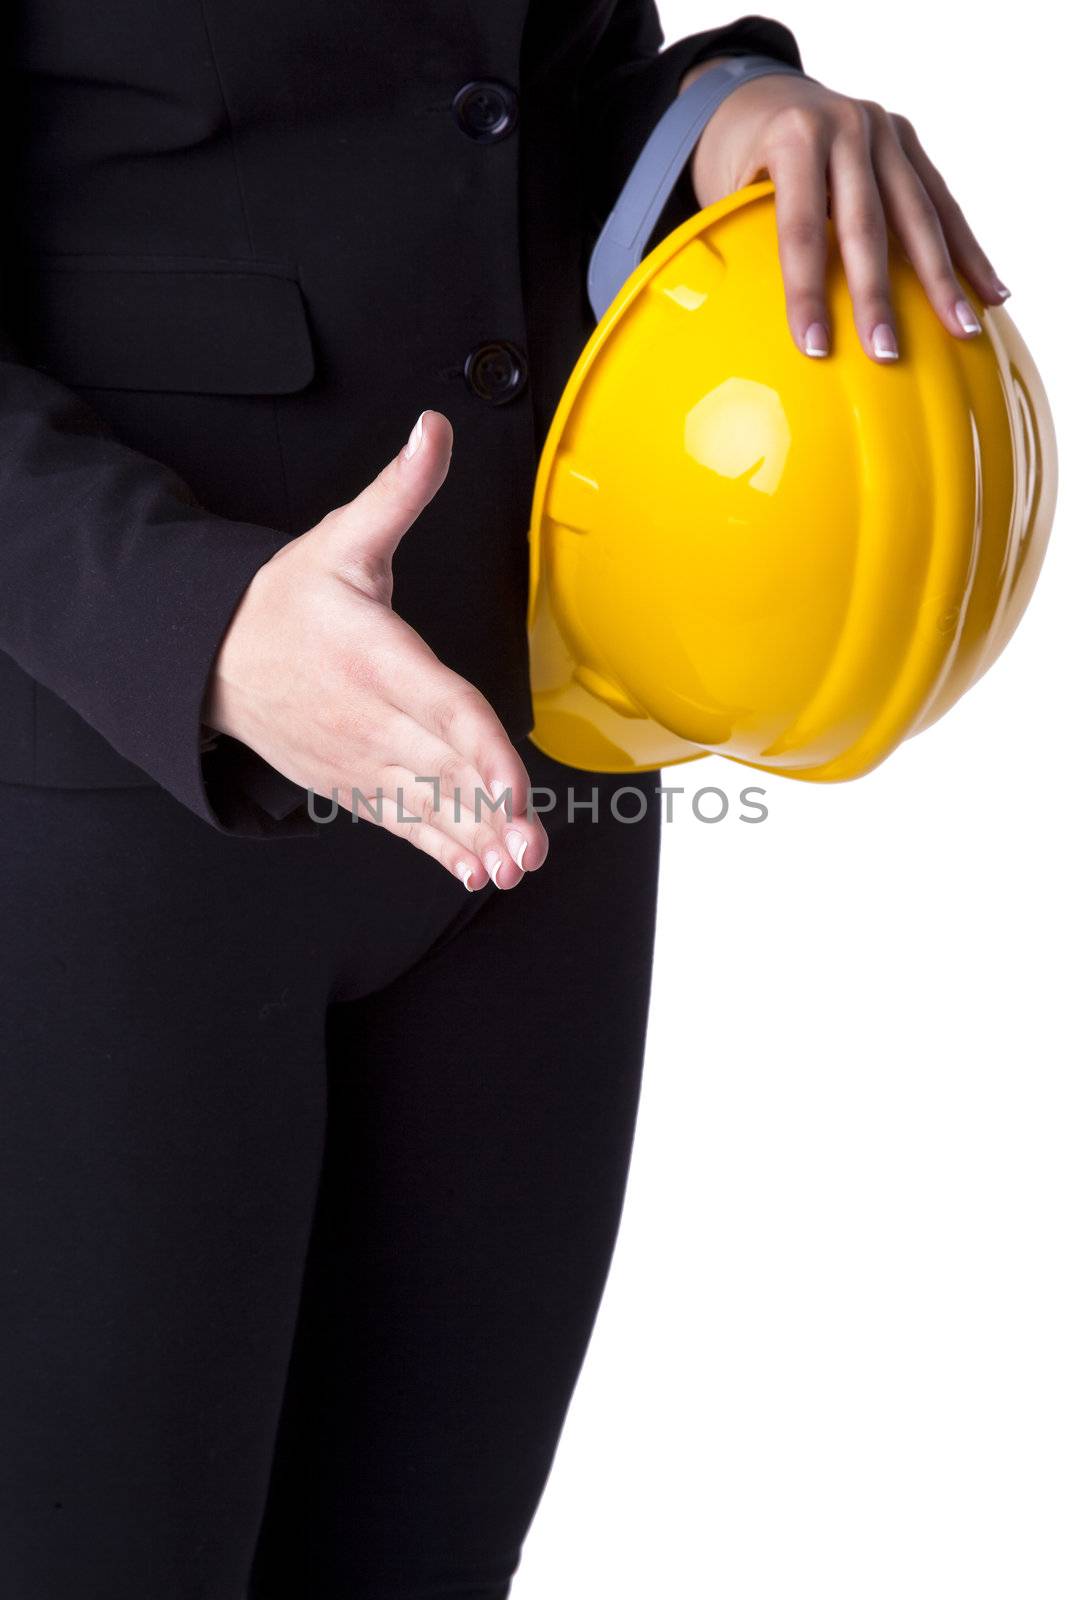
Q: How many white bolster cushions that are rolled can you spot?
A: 0